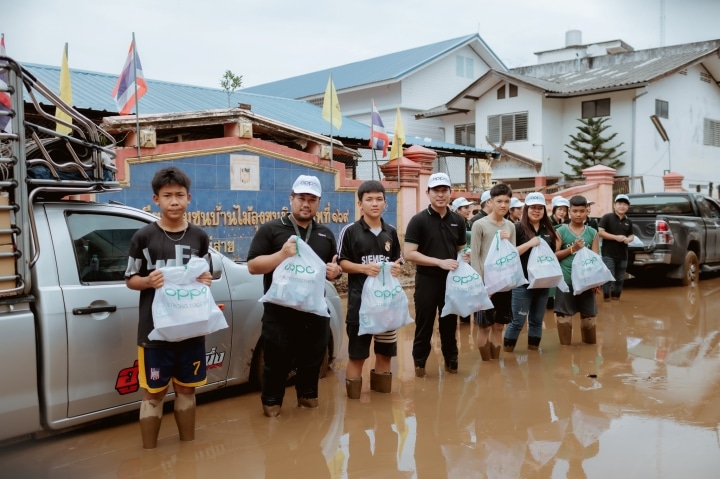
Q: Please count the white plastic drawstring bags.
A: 7